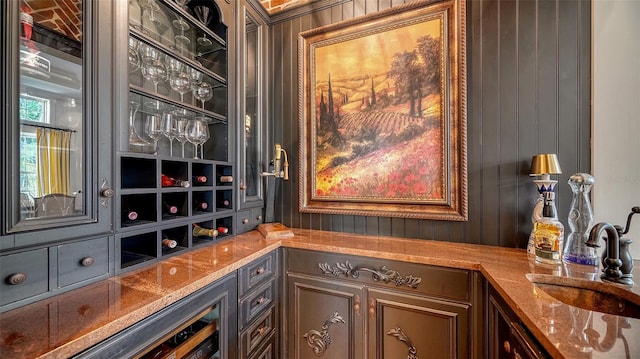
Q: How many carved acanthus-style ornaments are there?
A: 3